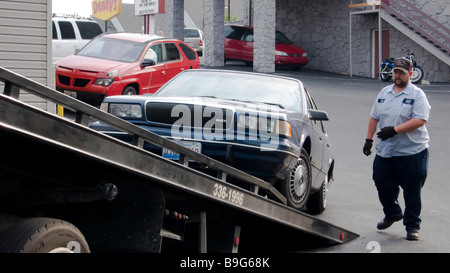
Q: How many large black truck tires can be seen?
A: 1